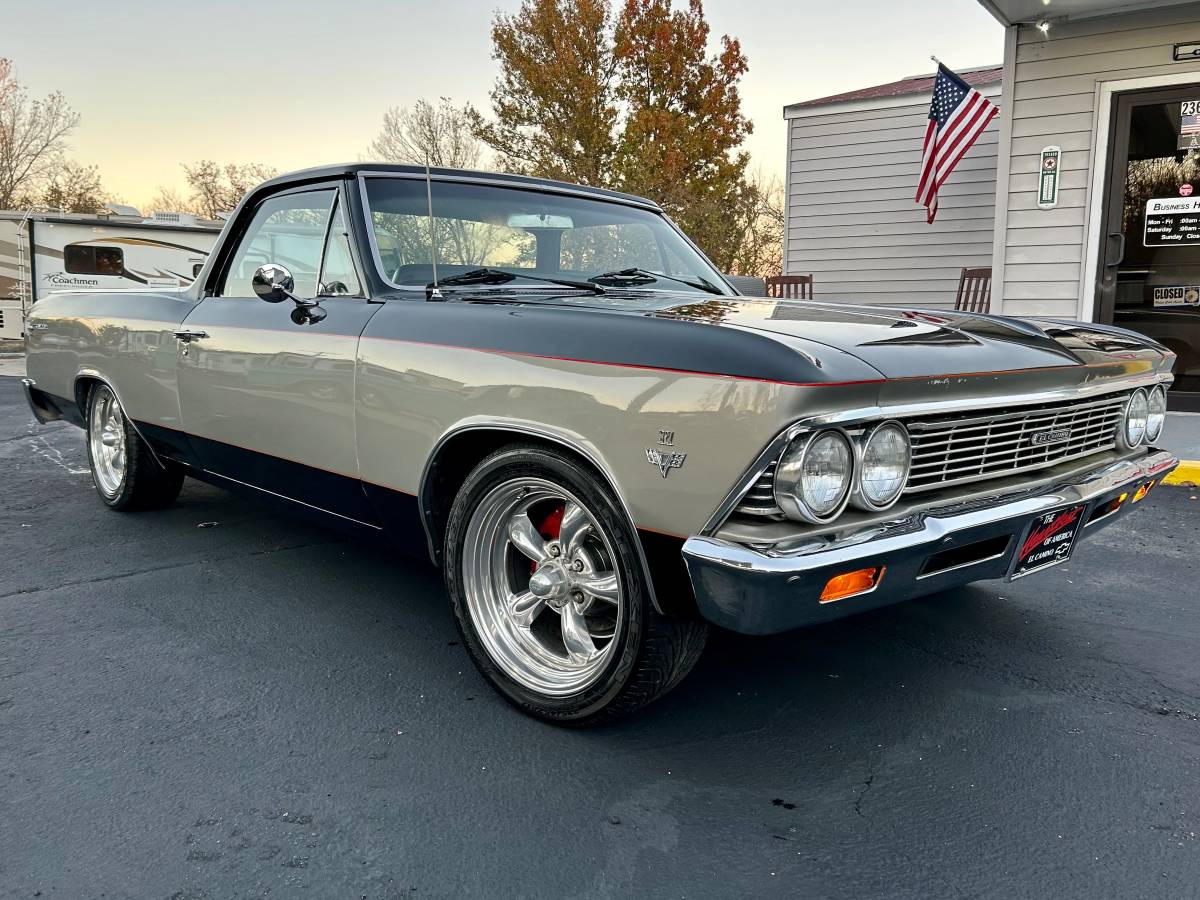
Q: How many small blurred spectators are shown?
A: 0